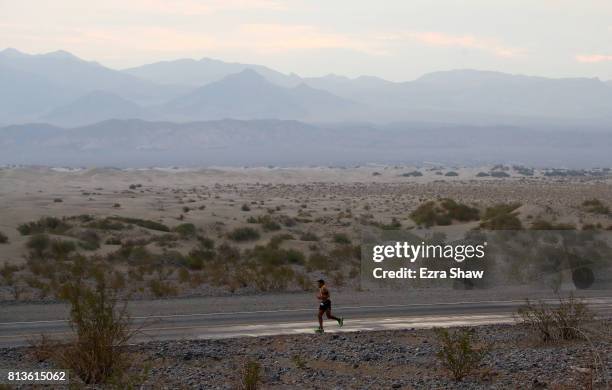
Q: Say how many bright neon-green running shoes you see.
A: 2